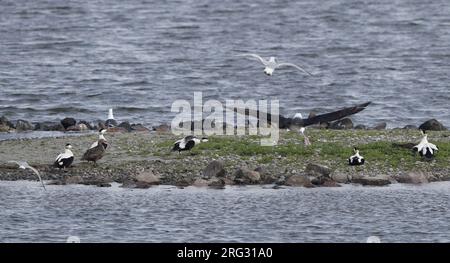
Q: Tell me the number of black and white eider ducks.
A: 5